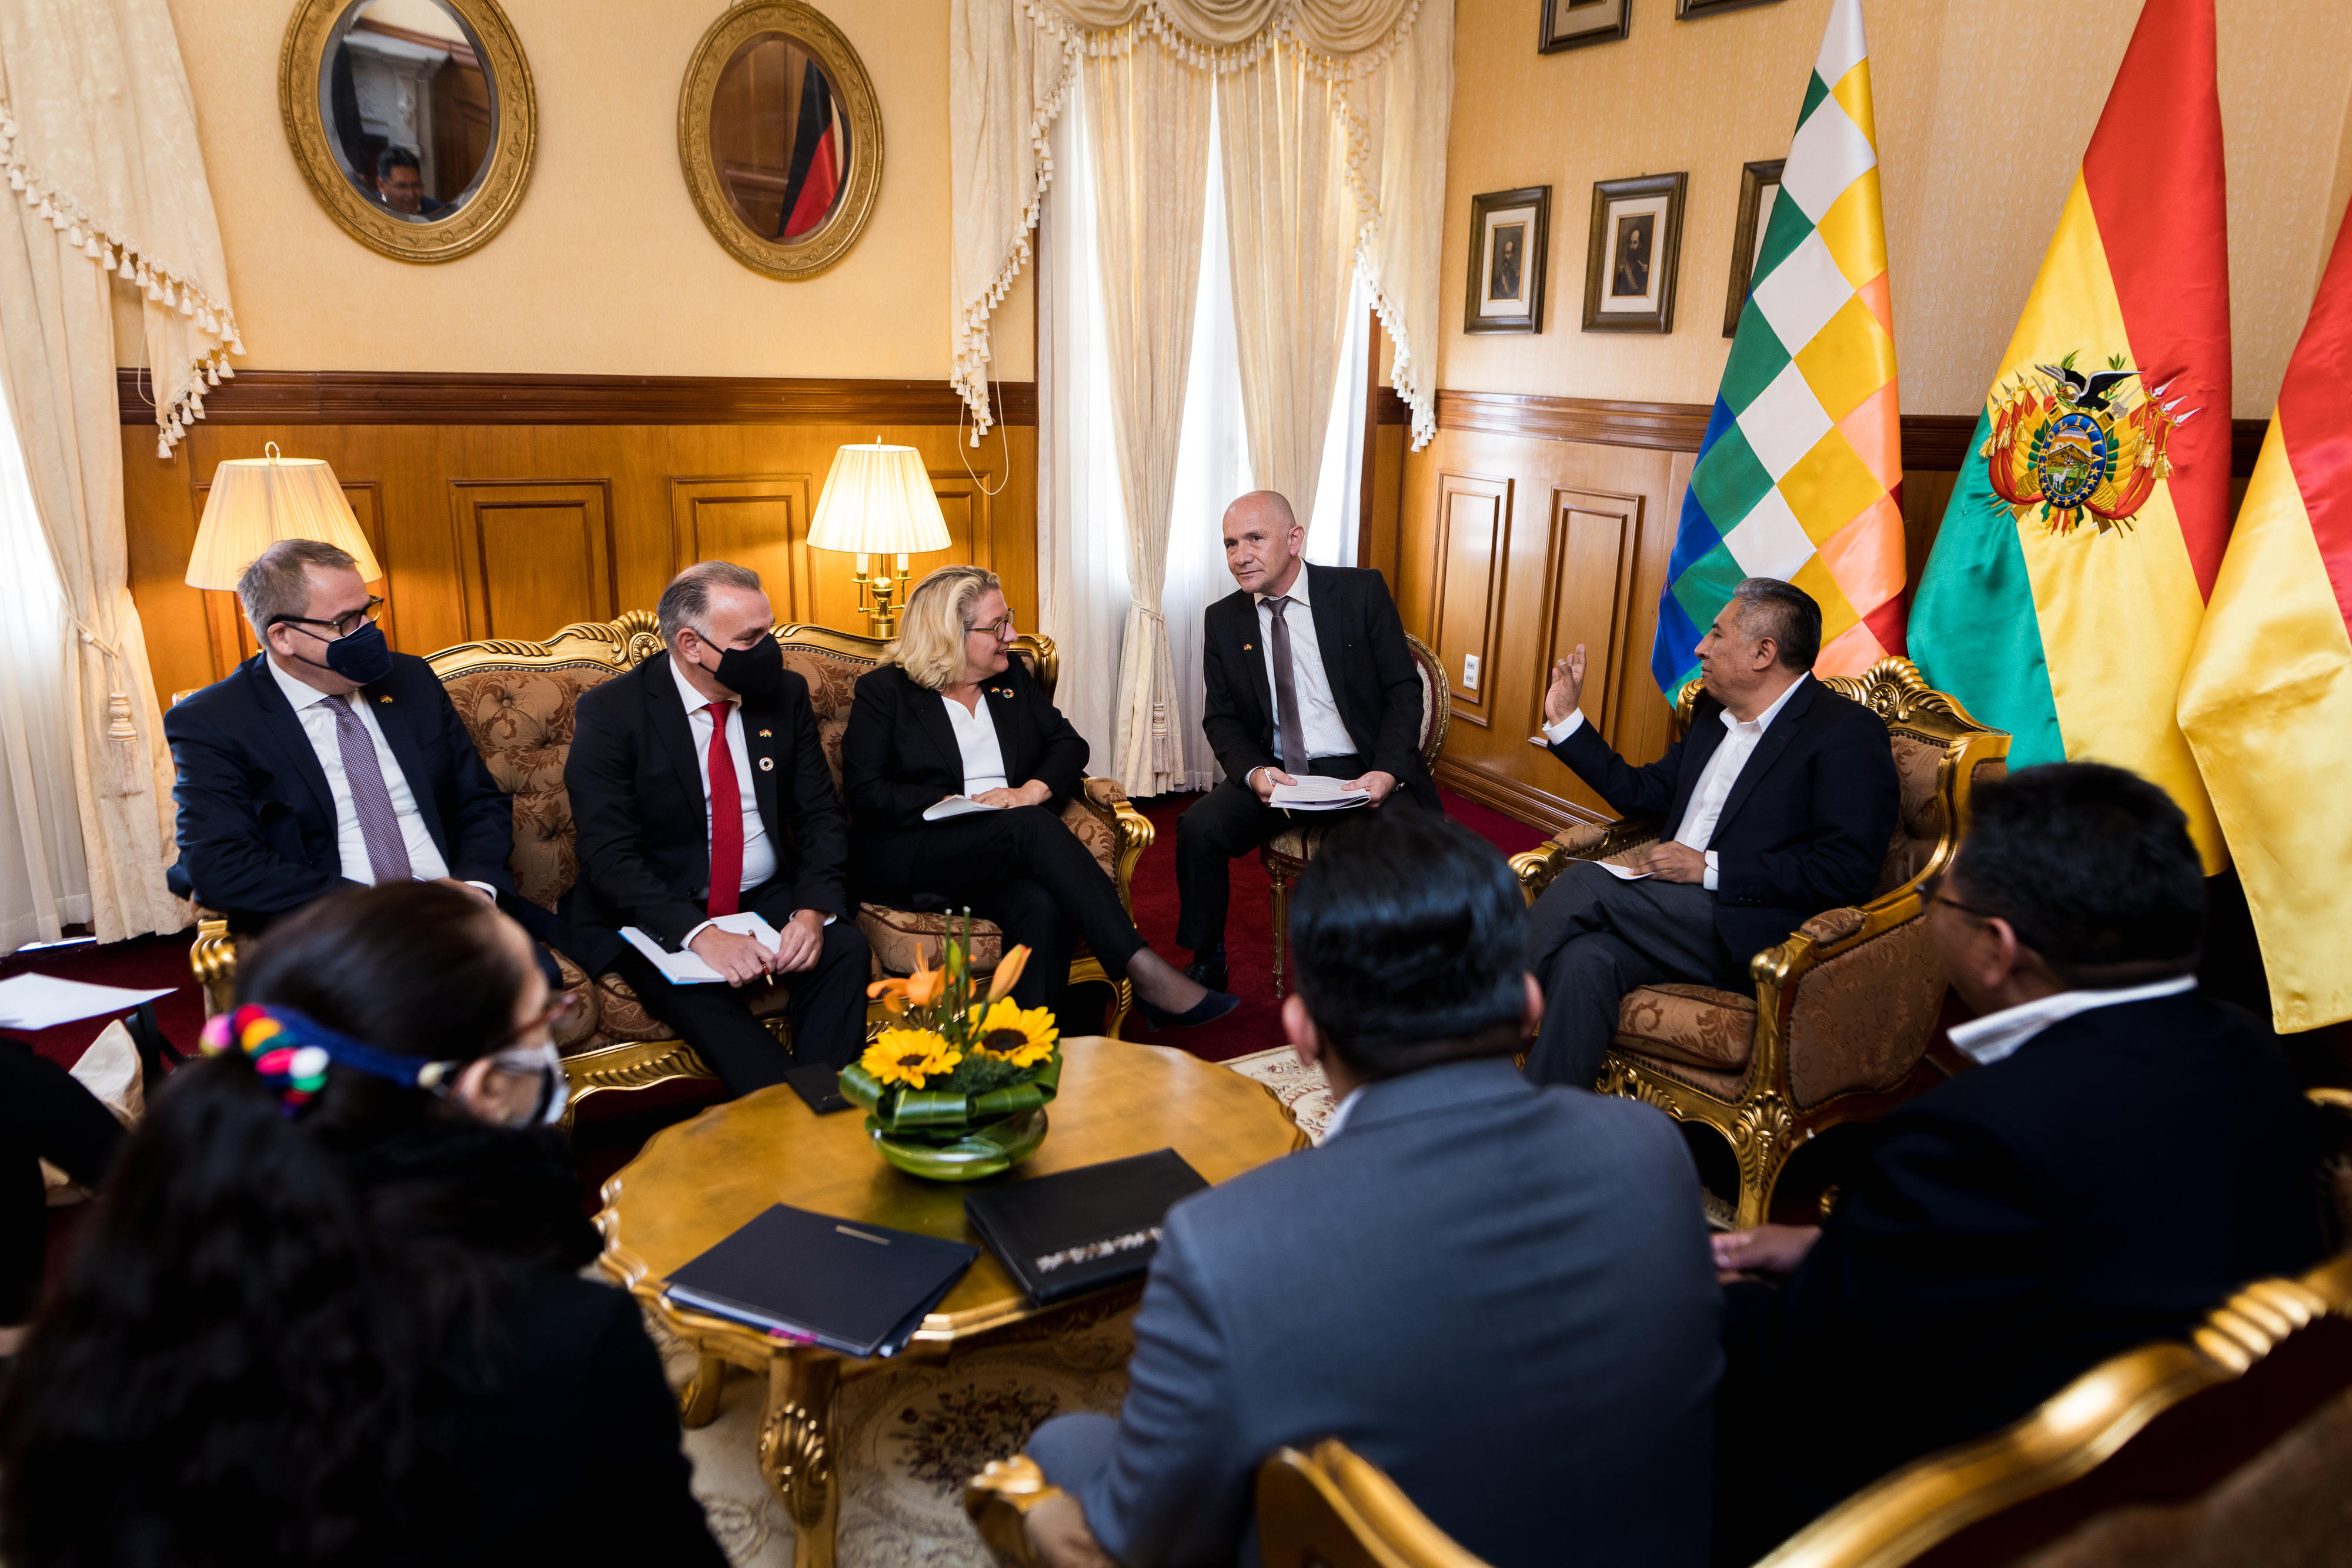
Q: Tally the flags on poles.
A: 3